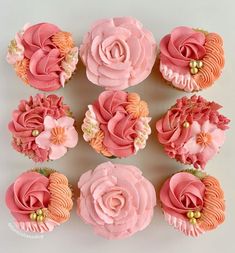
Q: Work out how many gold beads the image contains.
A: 11